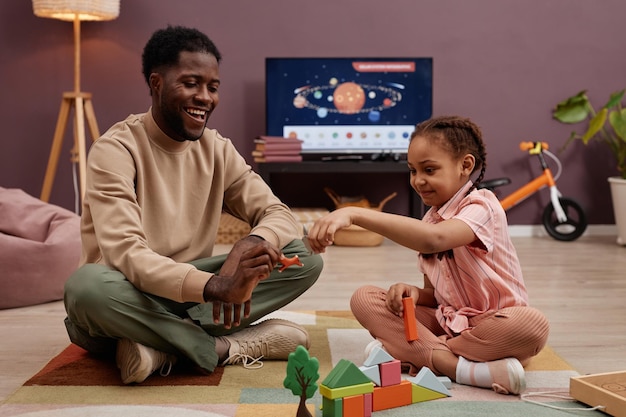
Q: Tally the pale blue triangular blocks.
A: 3